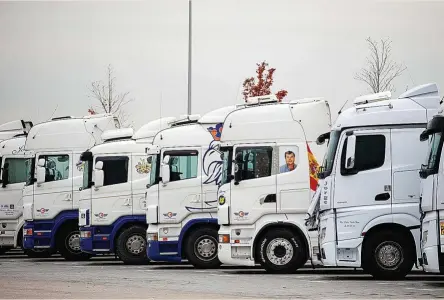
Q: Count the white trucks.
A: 7